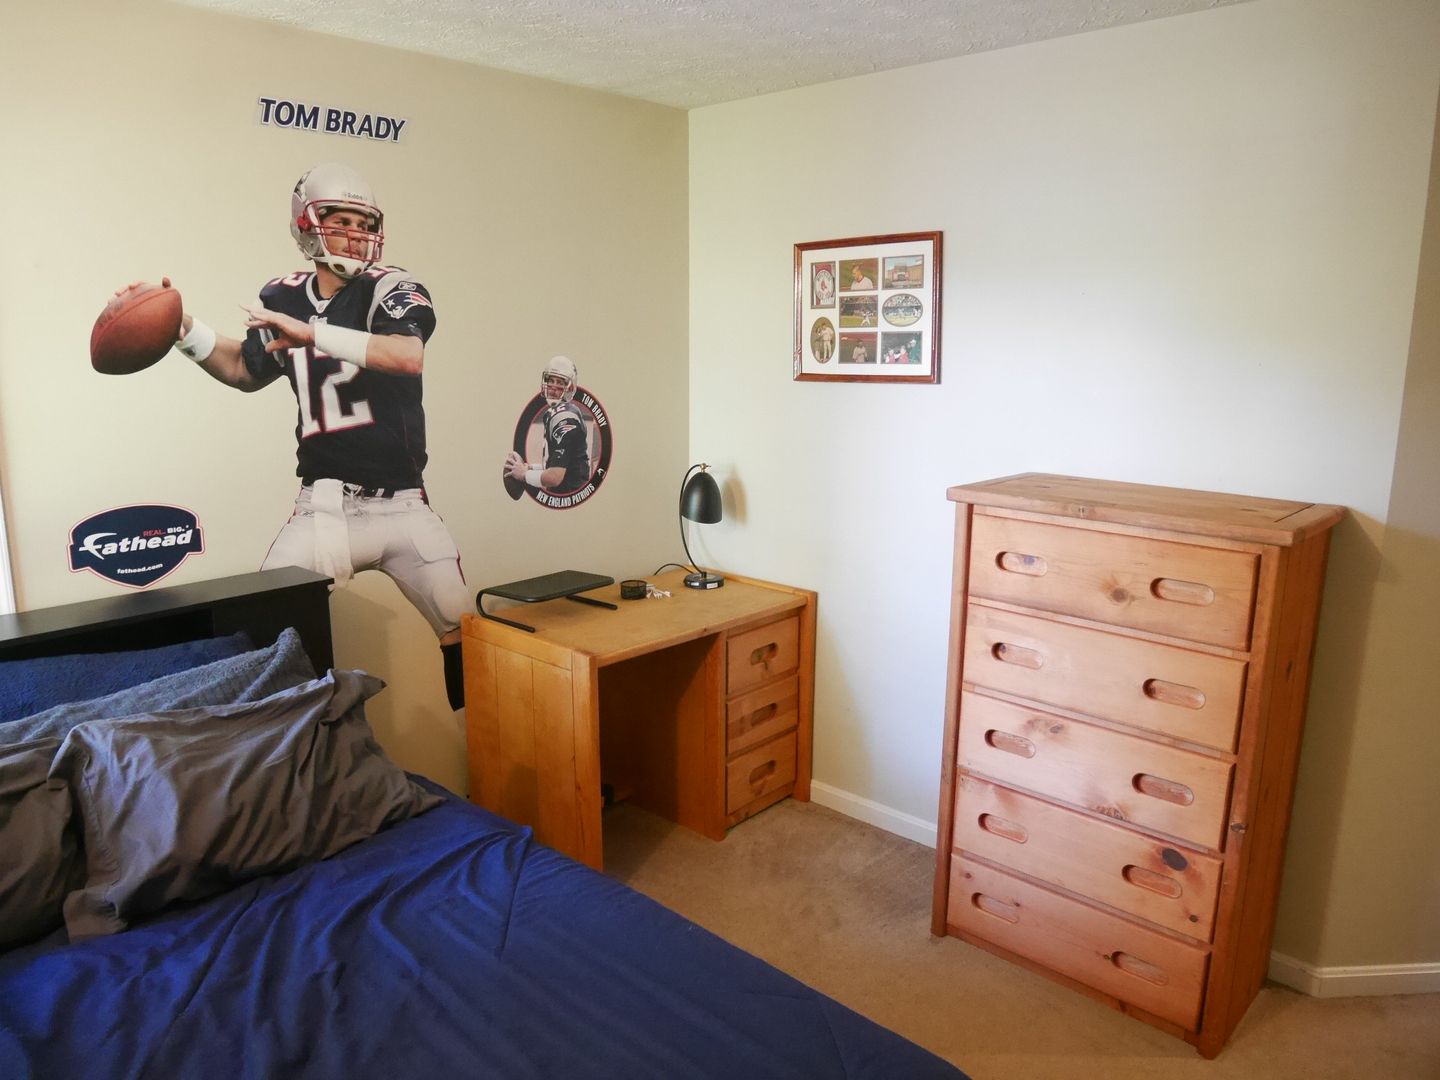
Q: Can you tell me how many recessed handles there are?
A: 13